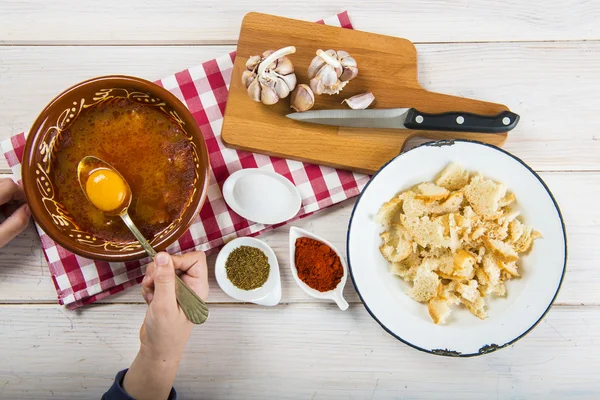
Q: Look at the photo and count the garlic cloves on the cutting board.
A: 2